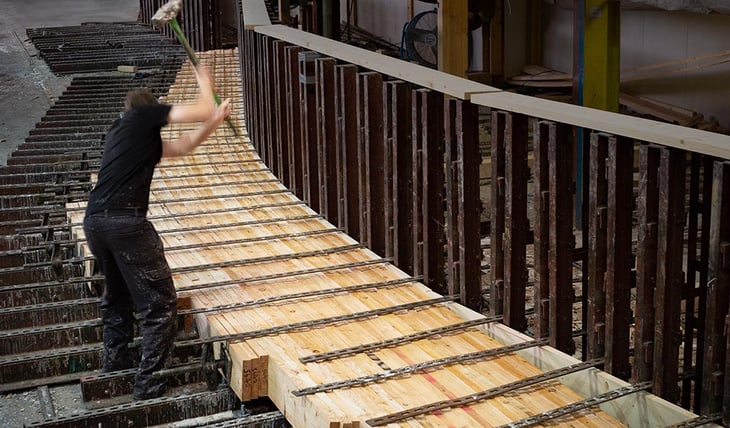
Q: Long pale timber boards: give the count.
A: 3